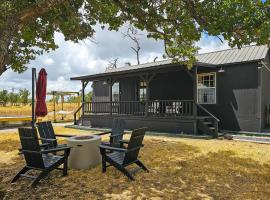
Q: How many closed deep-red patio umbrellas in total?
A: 1